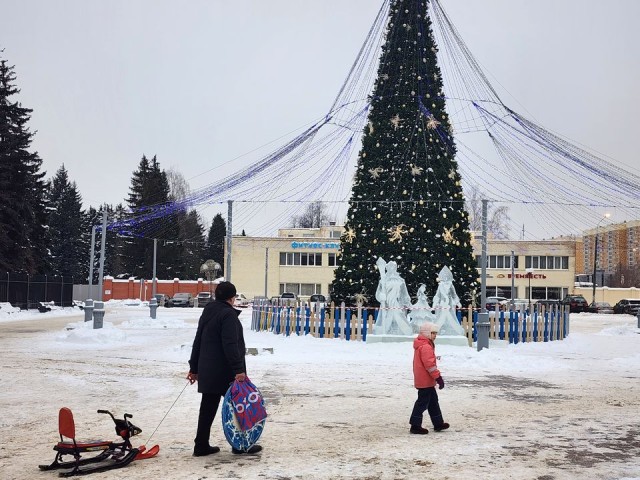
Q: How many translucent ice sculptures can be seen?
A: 3